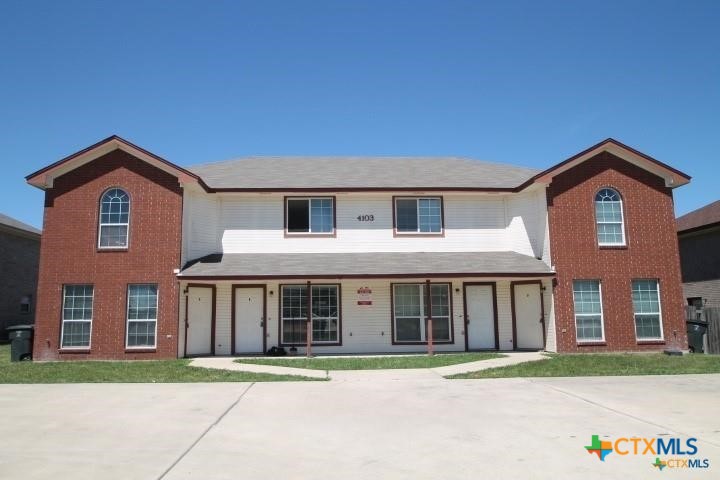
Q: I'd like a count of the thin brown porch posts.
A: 2